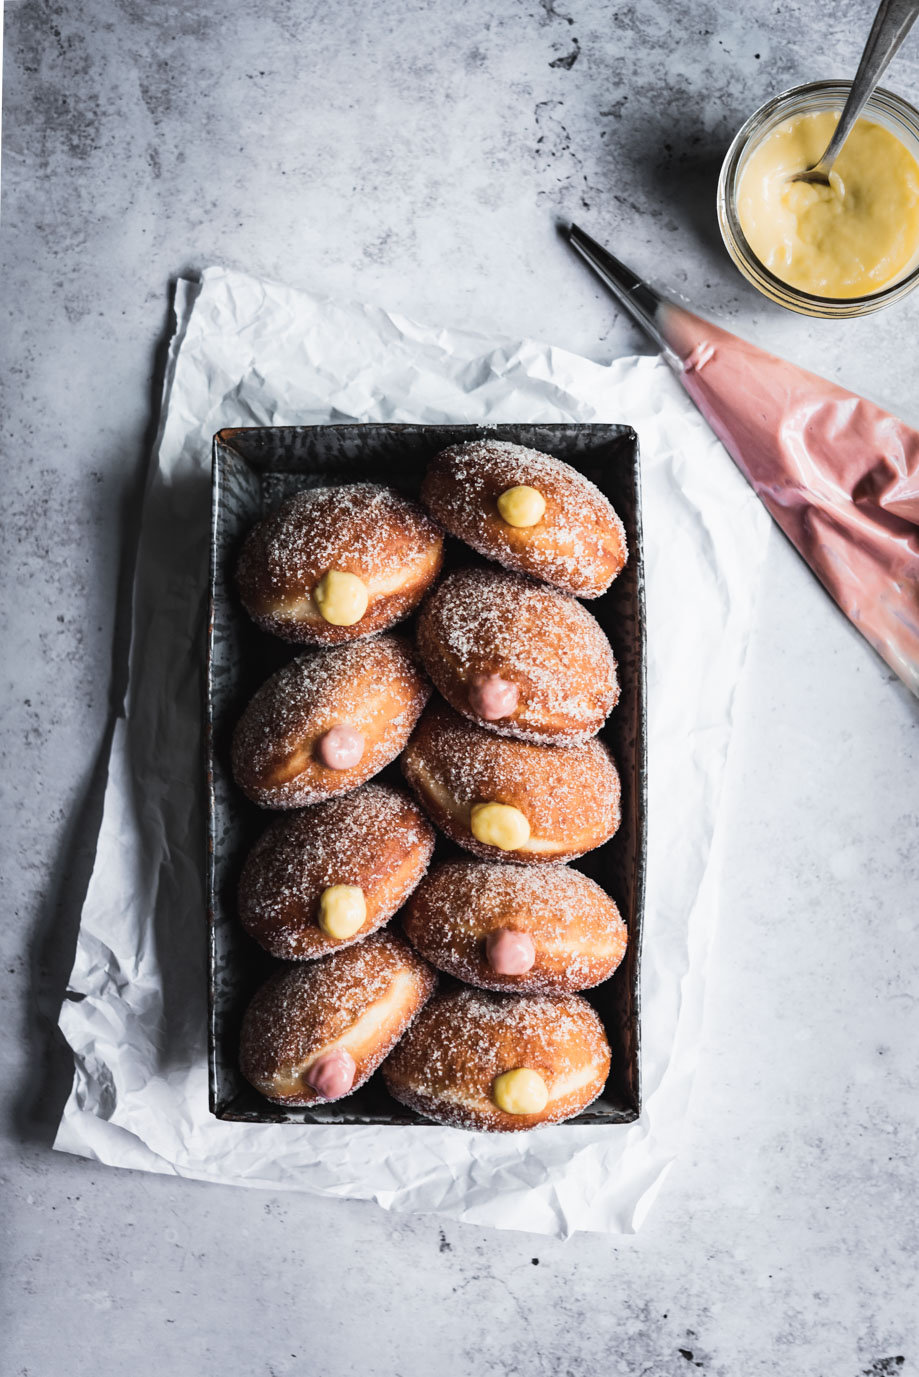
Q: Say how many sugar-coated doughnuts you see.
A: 9